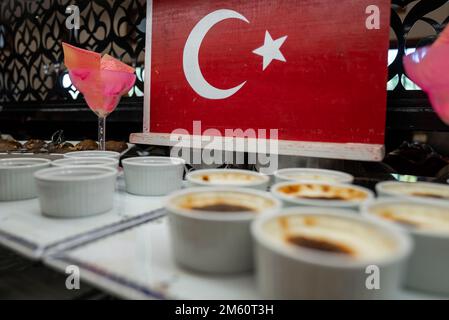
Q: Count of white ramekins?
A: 12